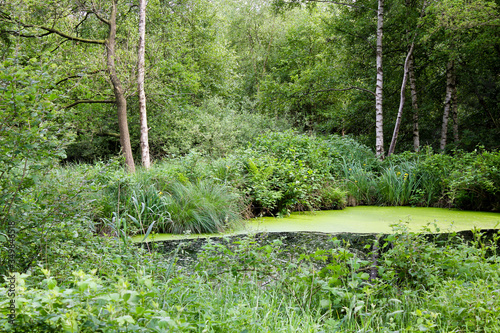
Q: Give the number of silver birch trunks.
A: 6